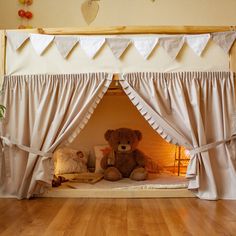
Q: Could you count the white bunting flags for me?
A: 4